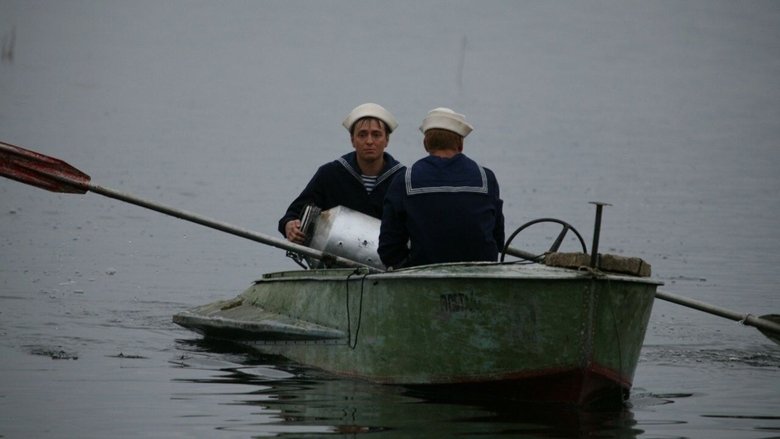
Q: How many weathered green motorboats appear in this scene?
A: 1